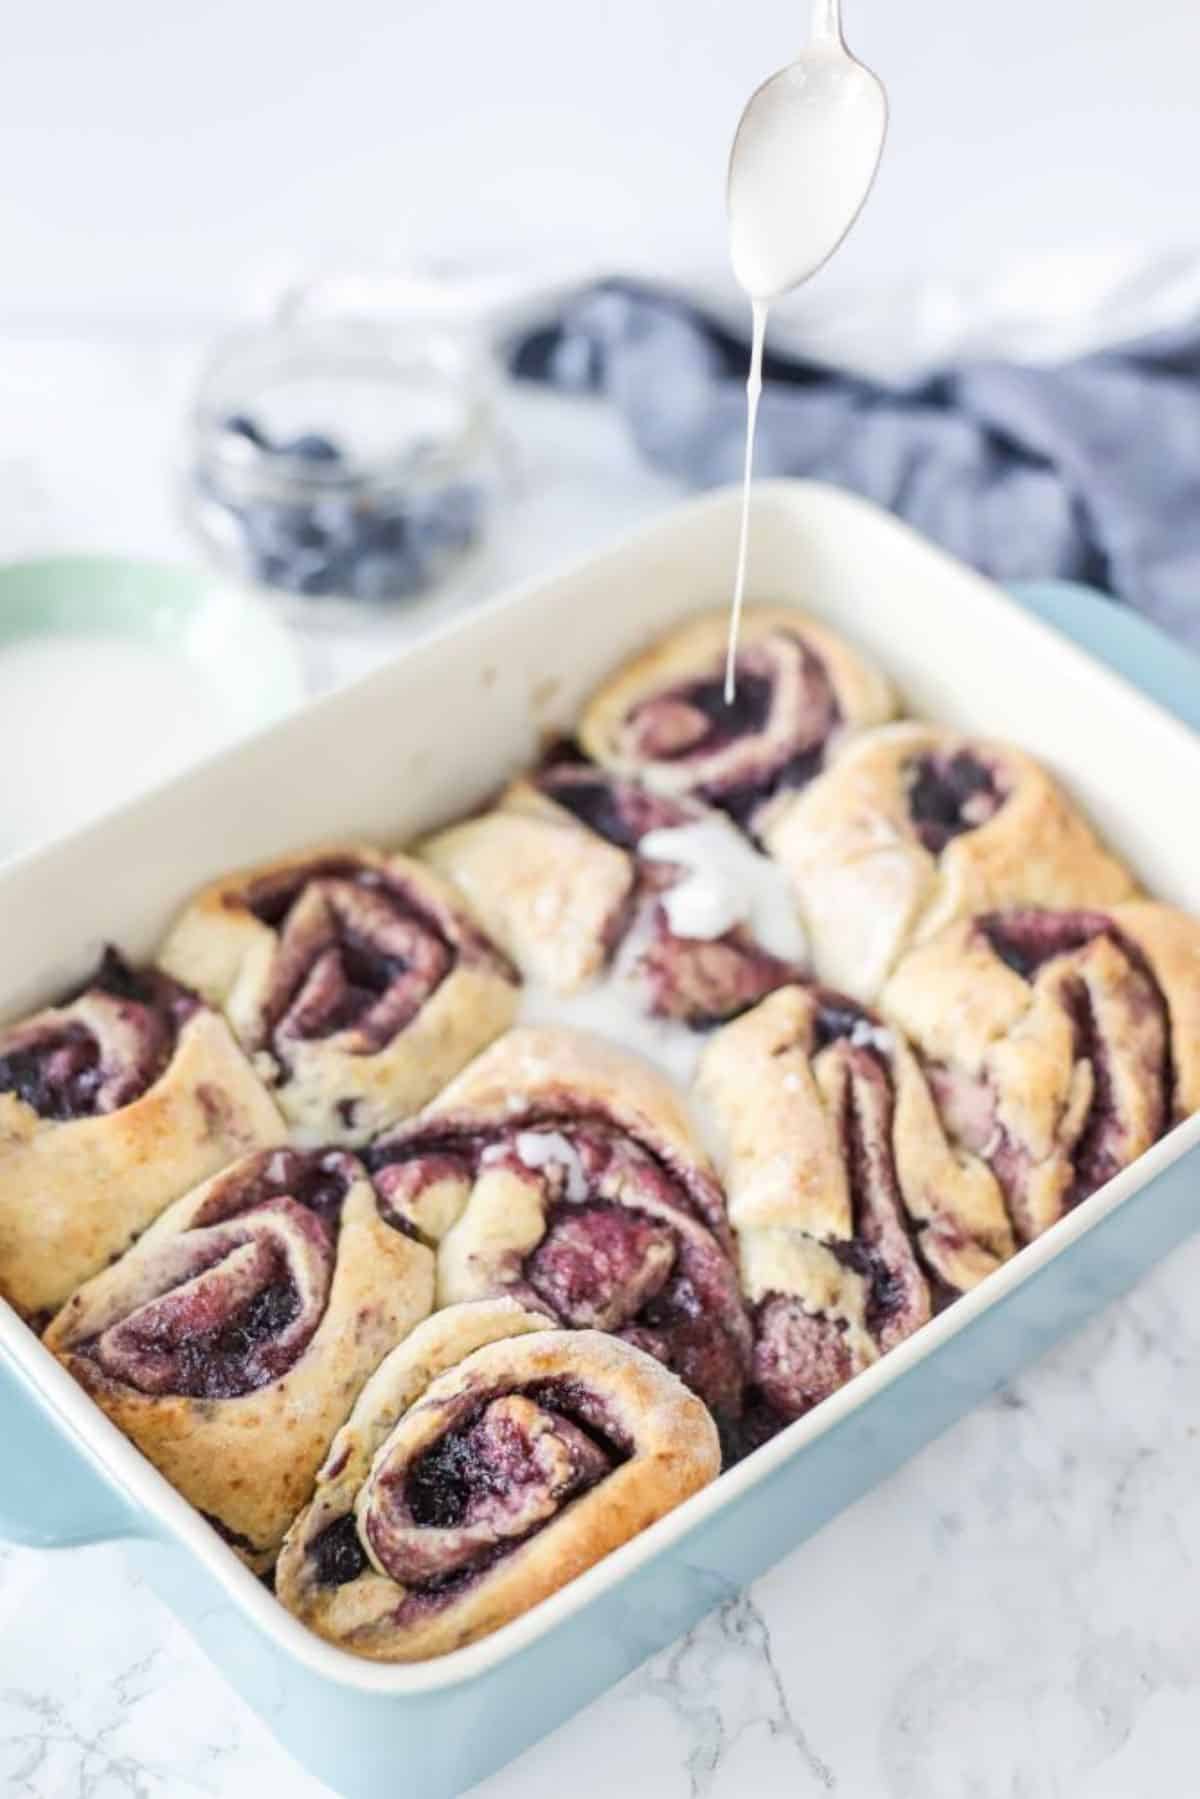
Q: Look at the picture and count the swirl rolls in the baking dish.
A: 10